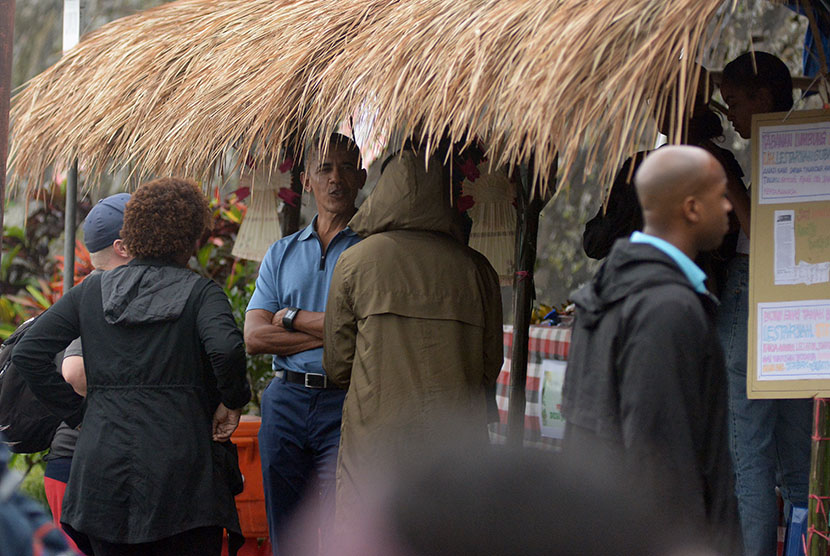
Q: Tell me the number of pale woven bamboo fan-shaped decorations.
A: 2